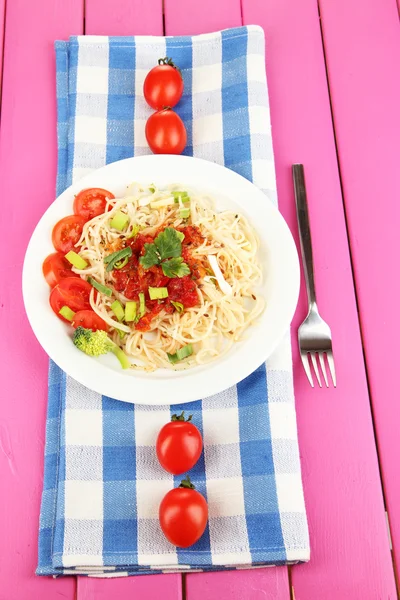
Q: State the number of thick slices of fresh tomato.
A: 5